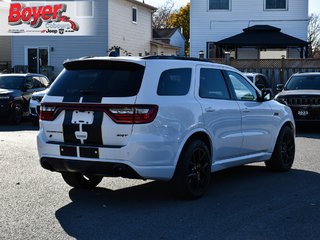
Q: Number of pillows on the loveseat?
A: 0